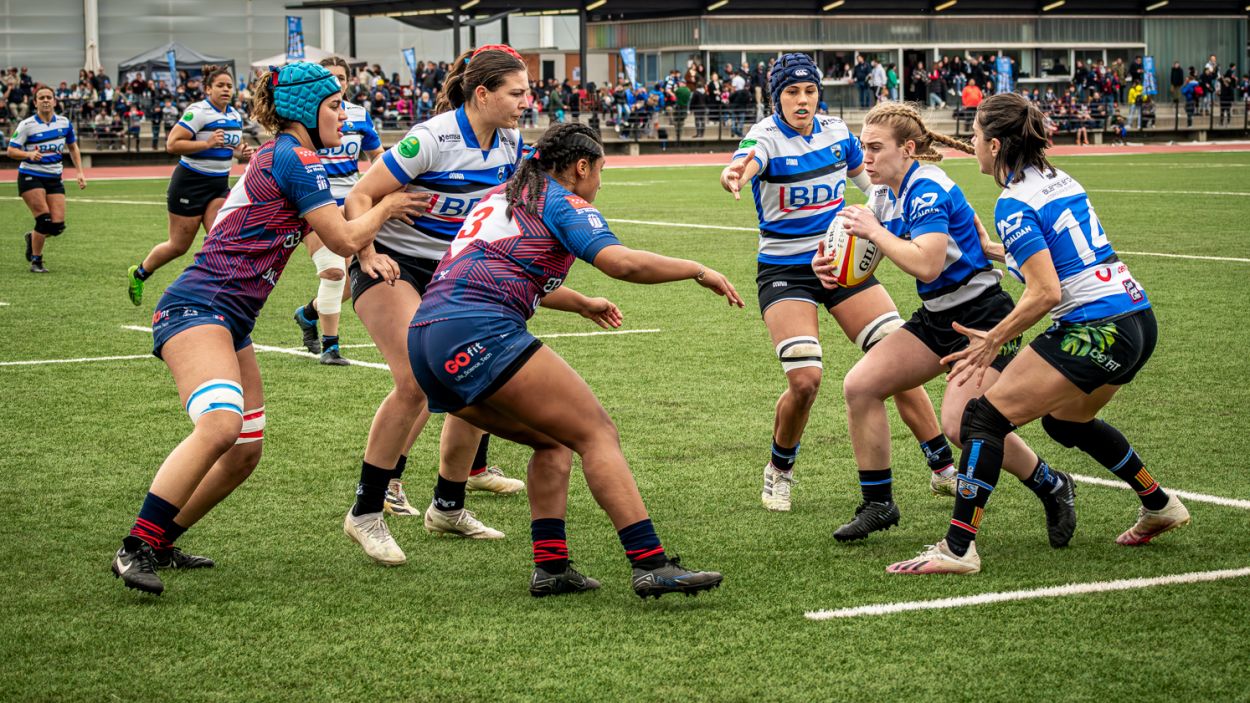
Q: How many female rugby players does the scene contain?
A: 9